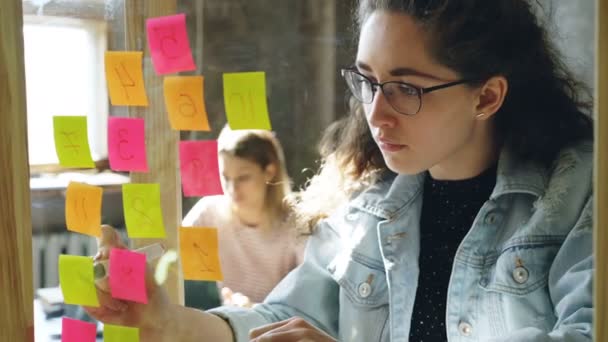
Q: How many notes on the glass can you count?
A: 14